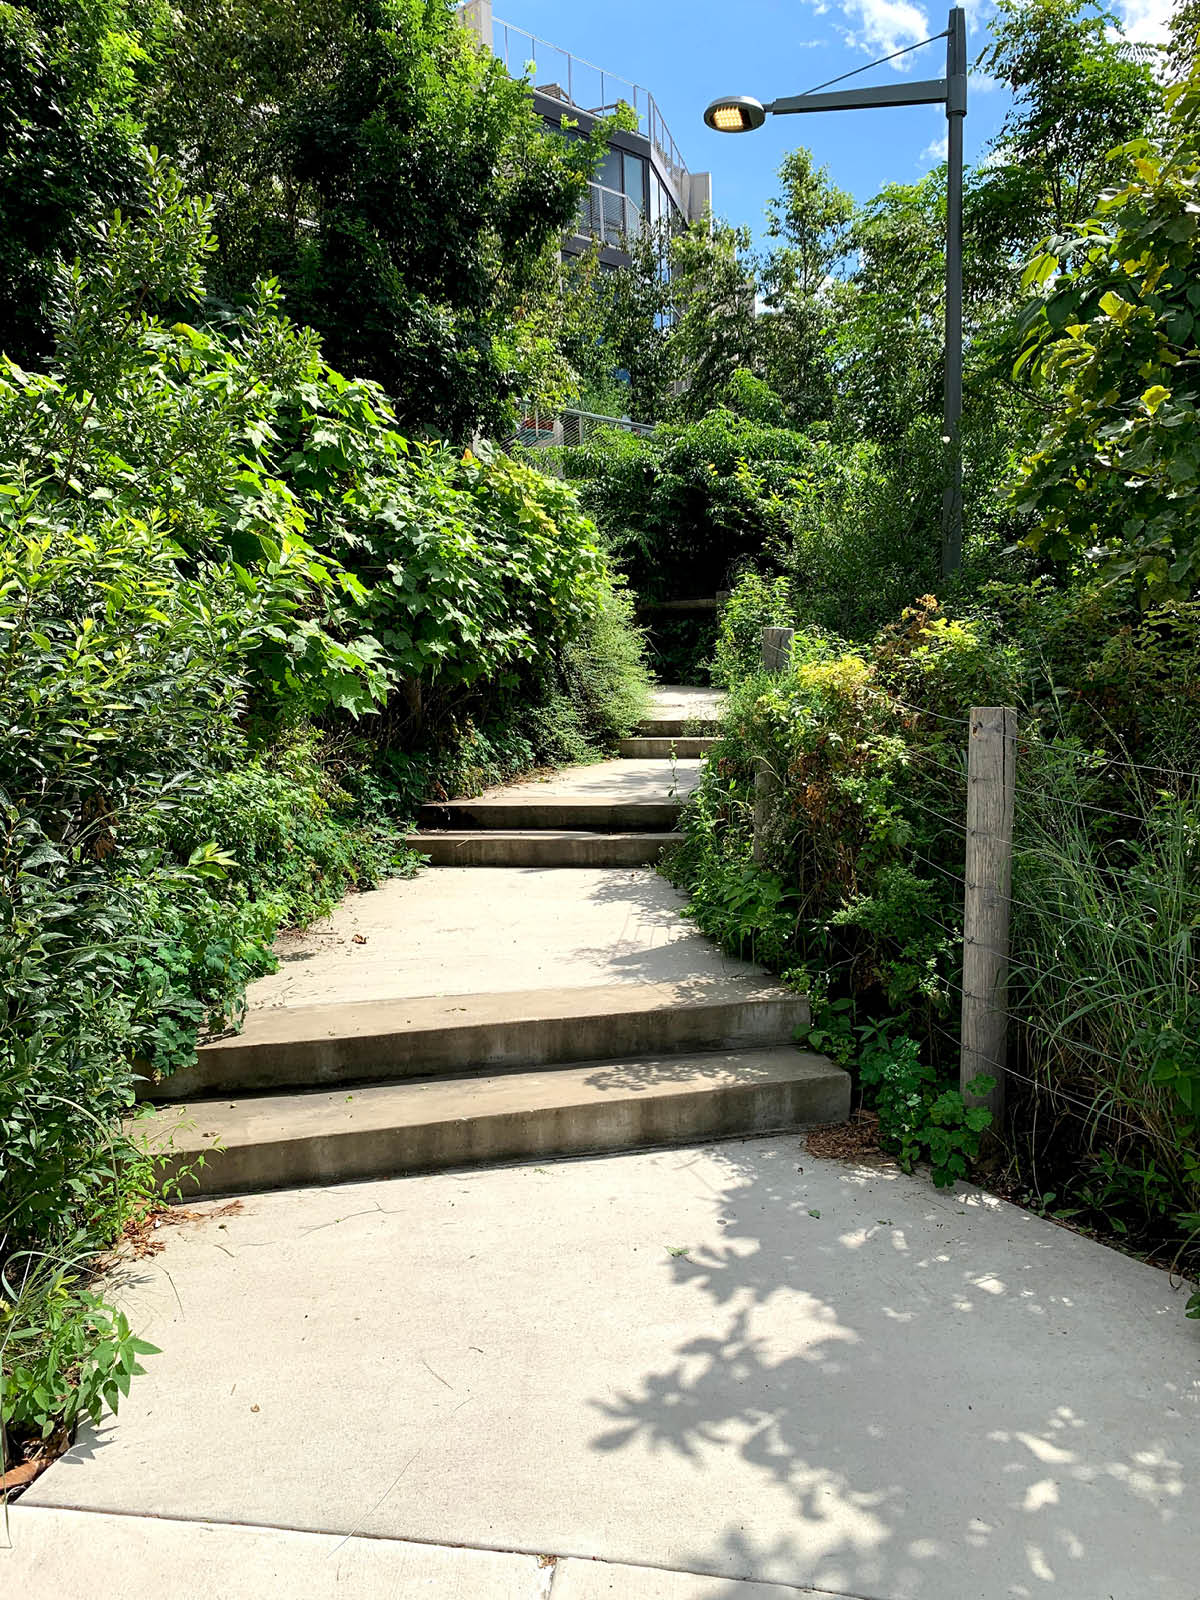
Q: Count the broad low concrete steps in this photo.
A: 6